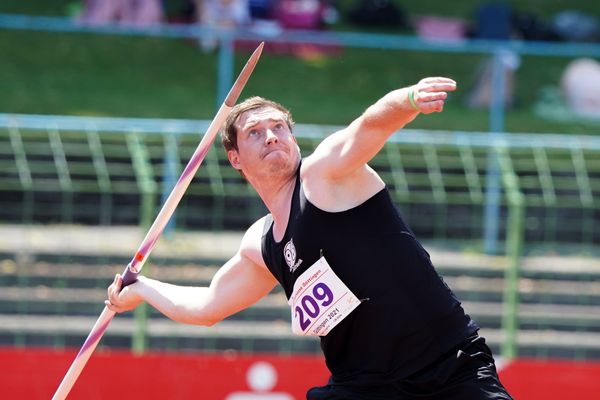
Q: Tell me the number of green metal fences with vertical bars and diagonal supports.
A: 1